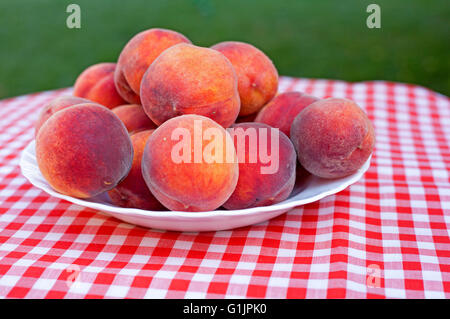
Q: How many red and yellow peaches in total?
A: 12